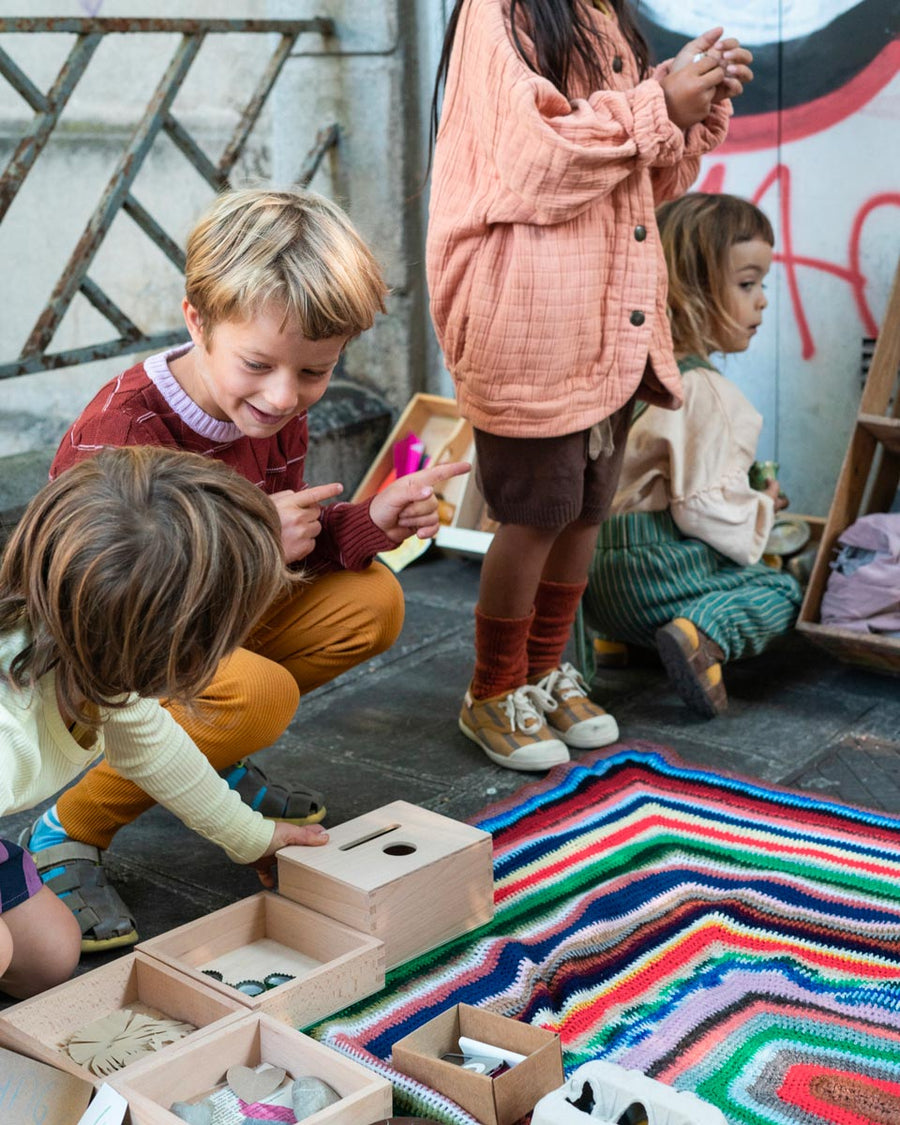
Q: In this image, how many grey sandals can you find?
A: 2